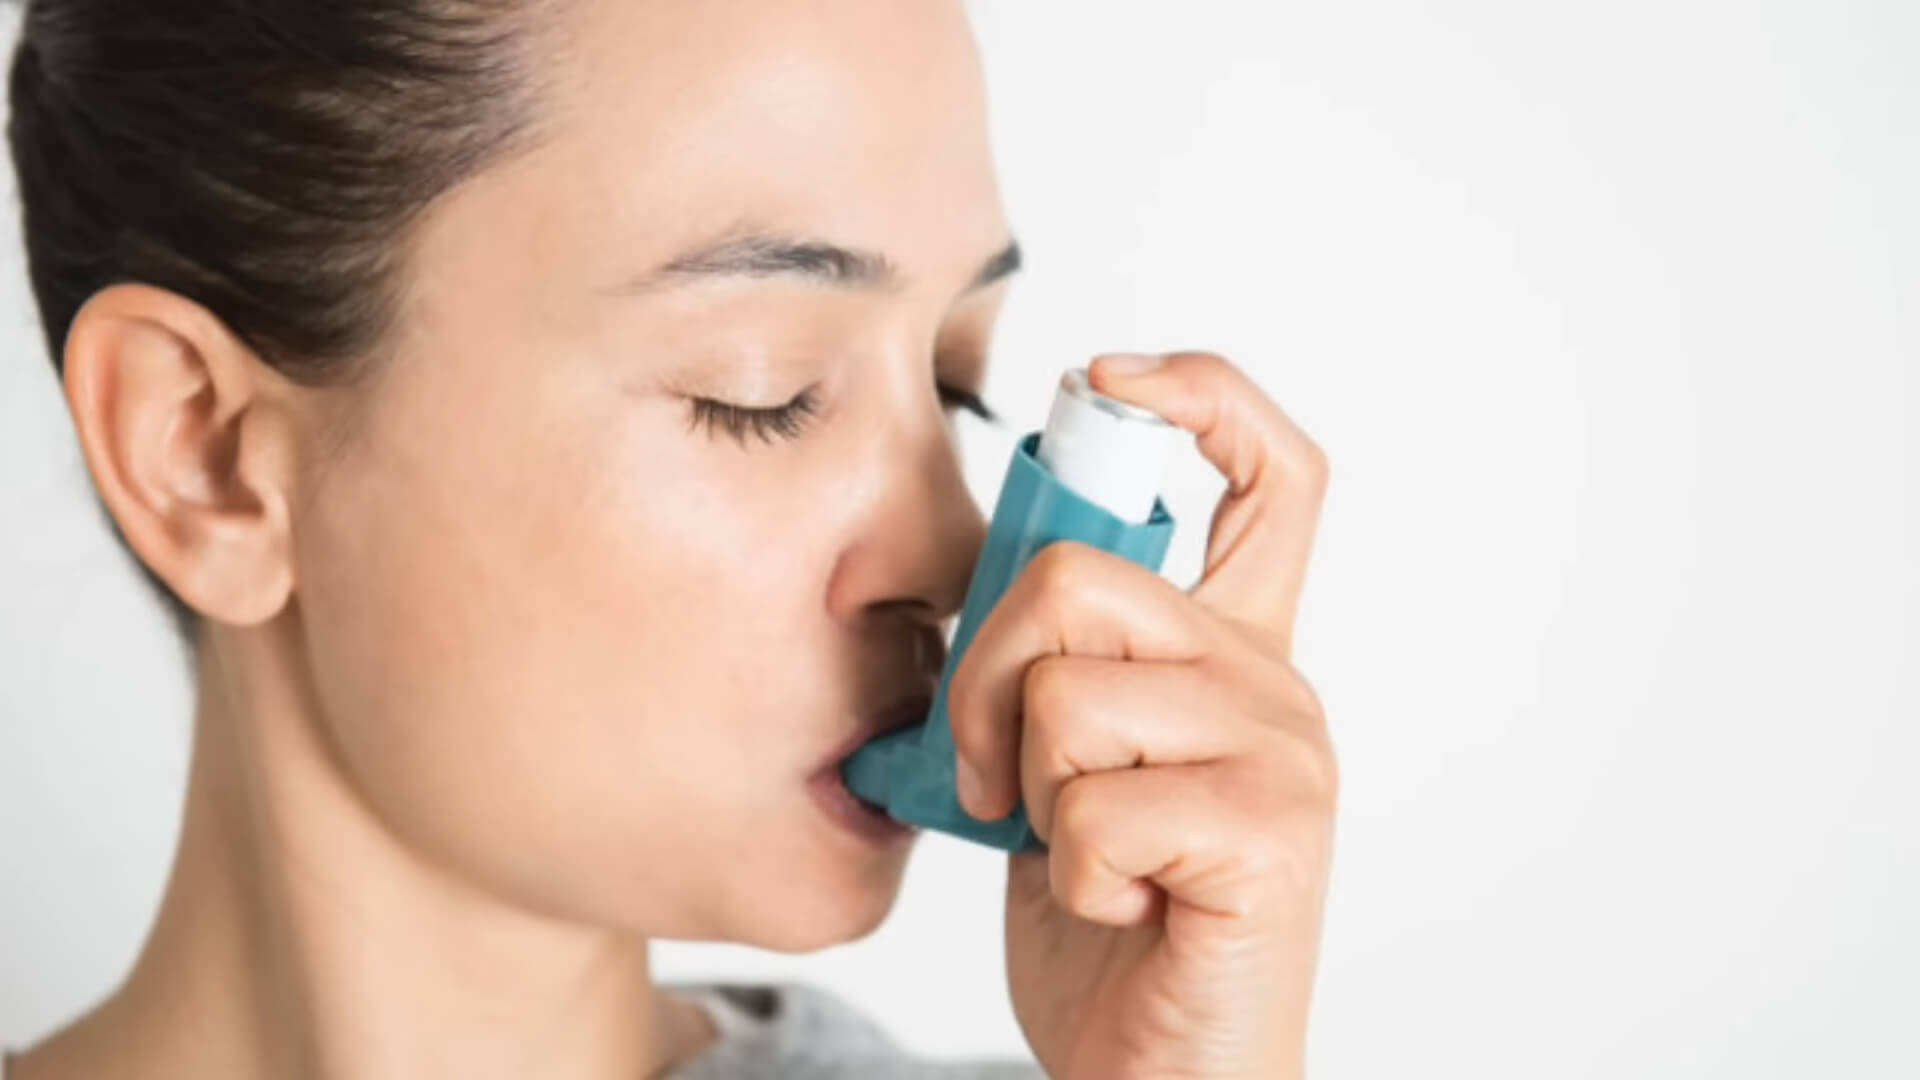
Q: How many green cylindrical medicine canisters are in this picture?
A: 0